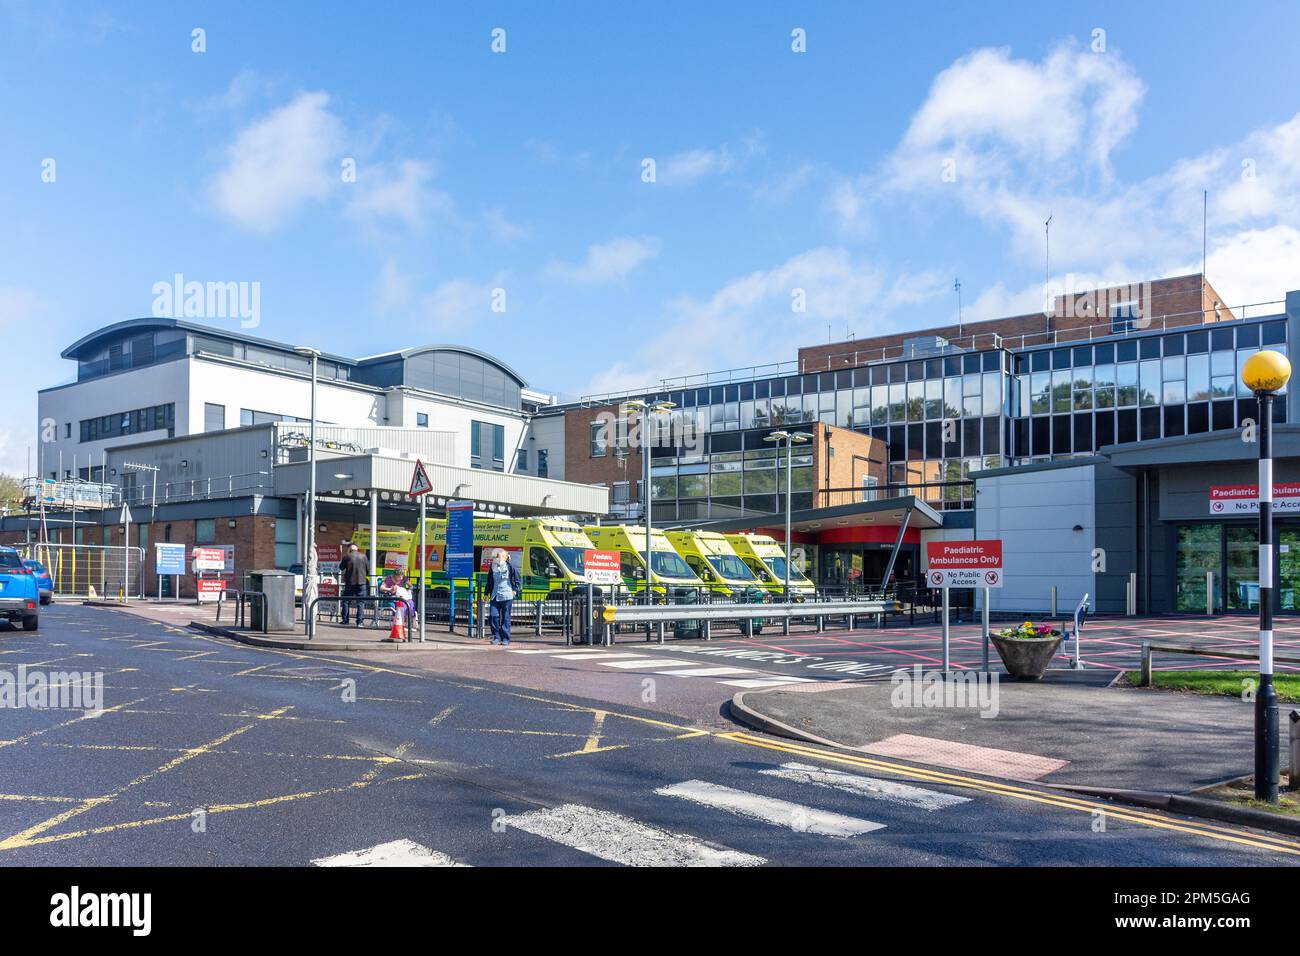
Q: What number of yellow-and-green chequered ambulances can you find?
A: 5